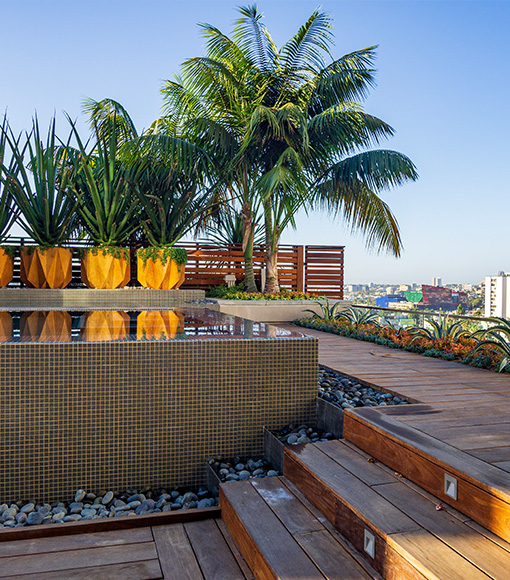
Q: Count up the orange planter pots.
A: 4